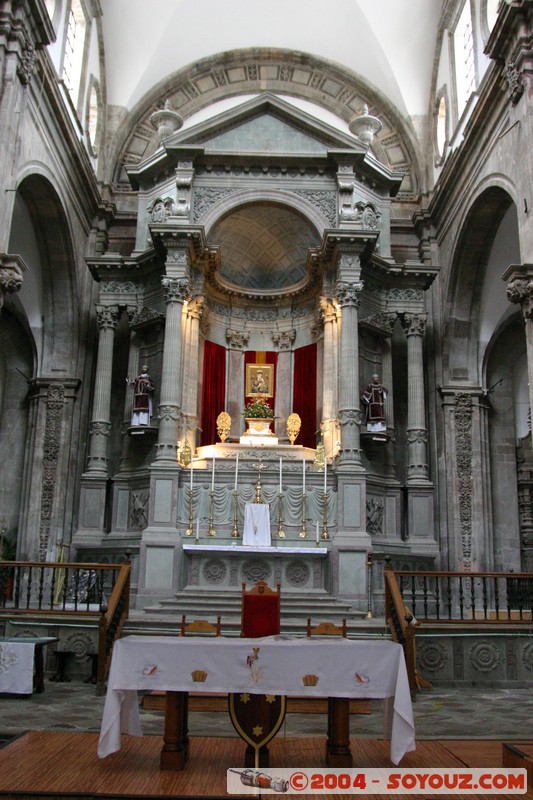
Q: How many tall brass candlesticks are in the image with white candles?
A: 6